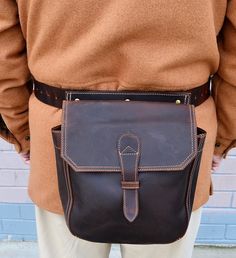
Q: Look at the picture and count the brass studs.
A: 3